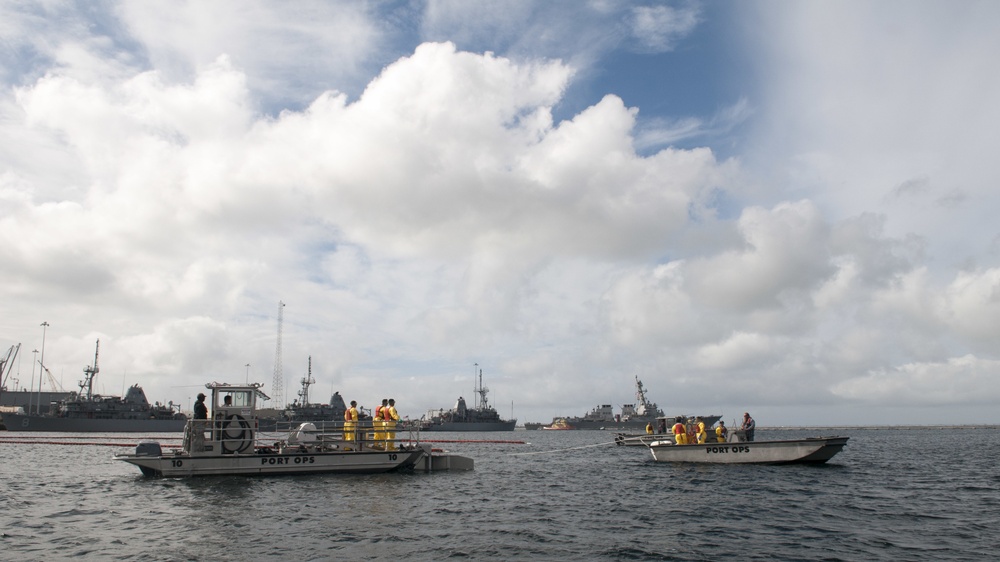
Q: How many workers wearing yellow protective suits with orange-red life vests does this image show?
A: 7